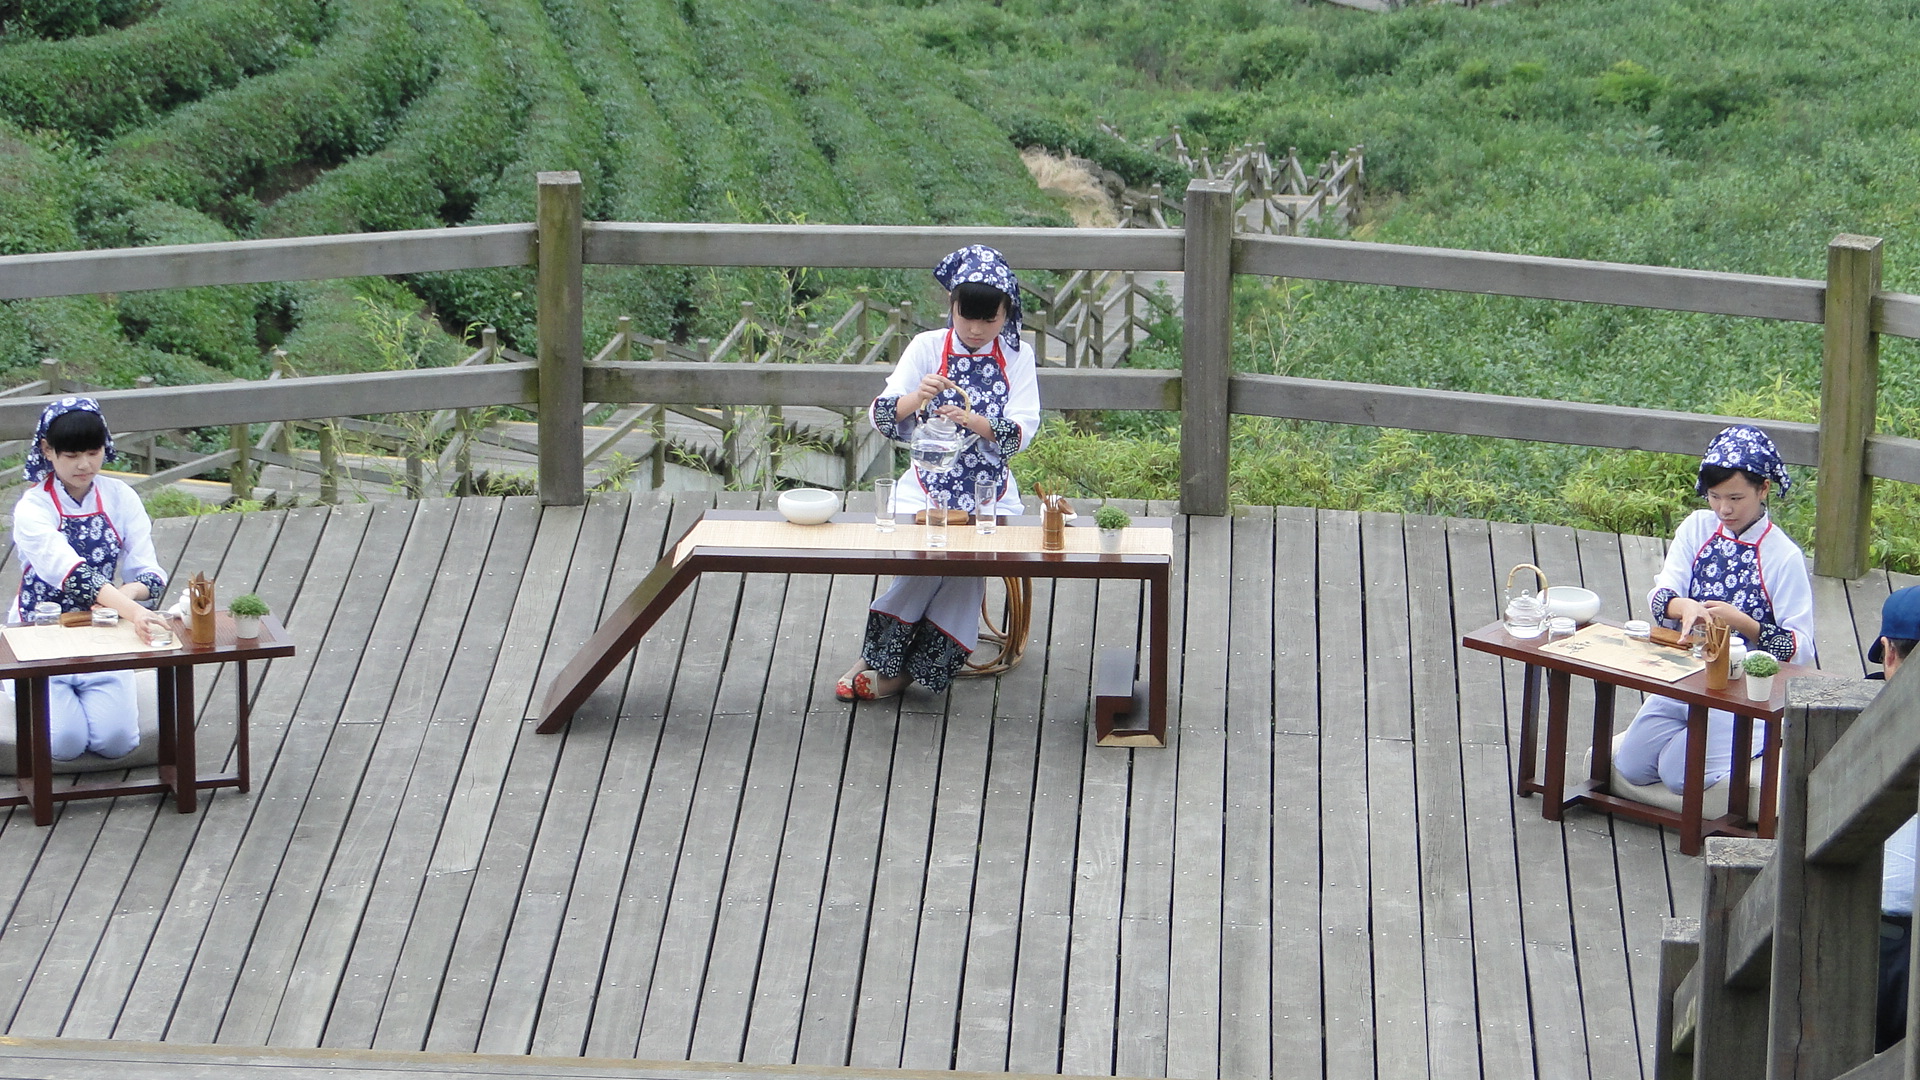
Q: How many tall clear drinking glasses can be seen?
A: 3